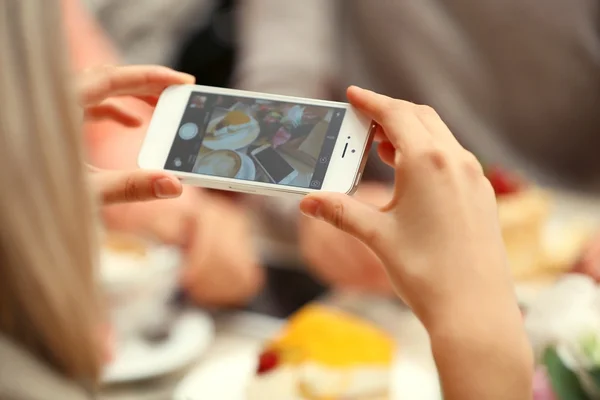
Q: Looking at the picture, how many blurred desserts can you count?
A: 2